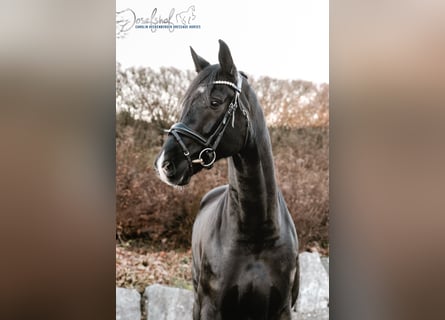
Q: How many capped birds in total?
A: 0